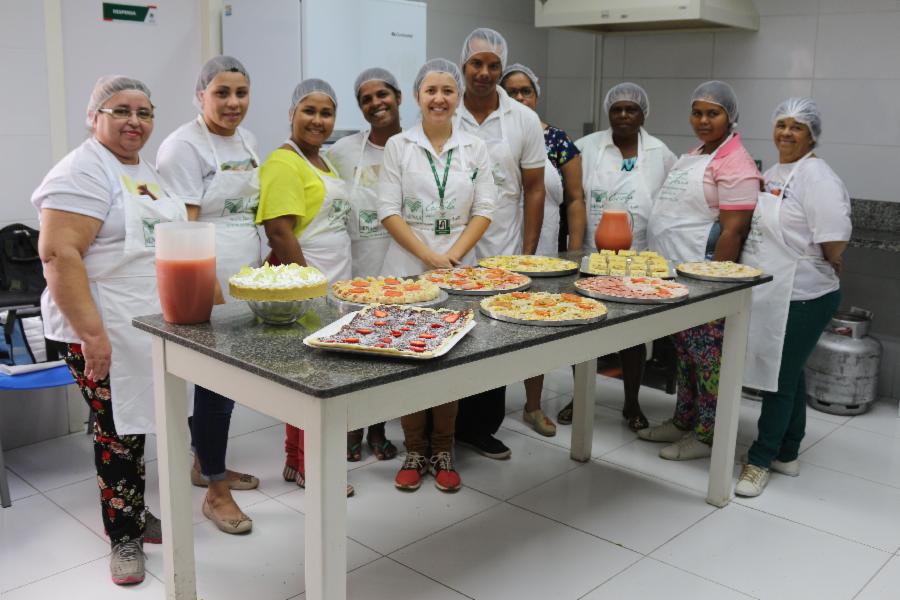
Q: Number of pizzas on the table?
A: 6